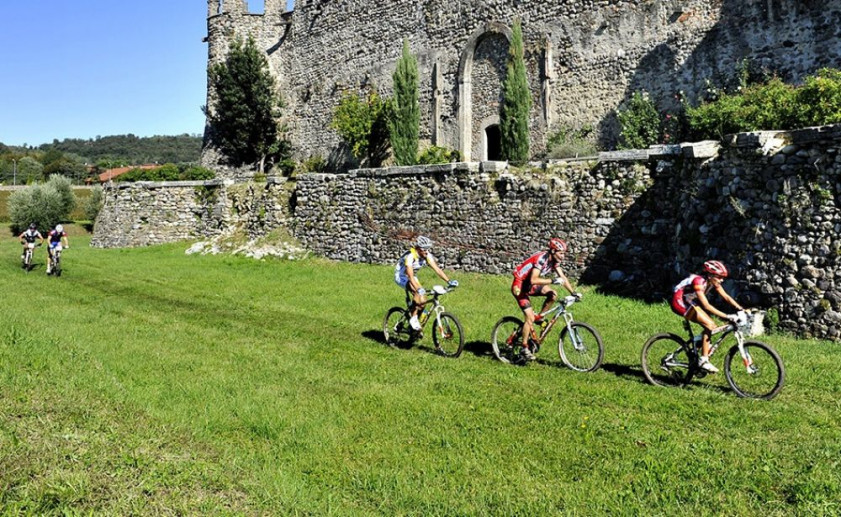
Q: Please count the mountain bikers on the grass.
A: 5